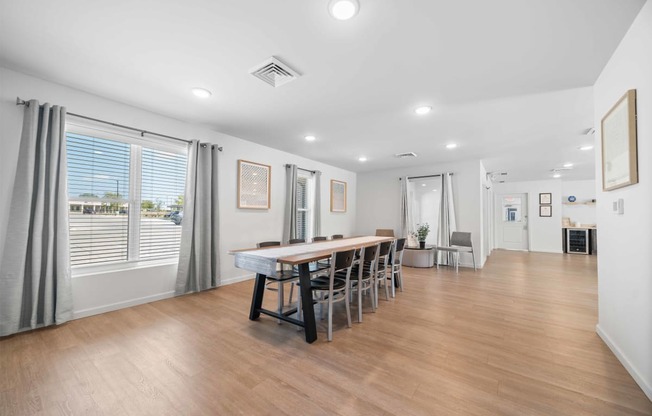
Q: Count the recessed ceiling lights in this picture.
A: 9